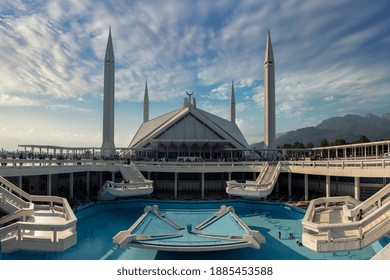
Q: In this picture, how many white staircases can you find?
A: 4